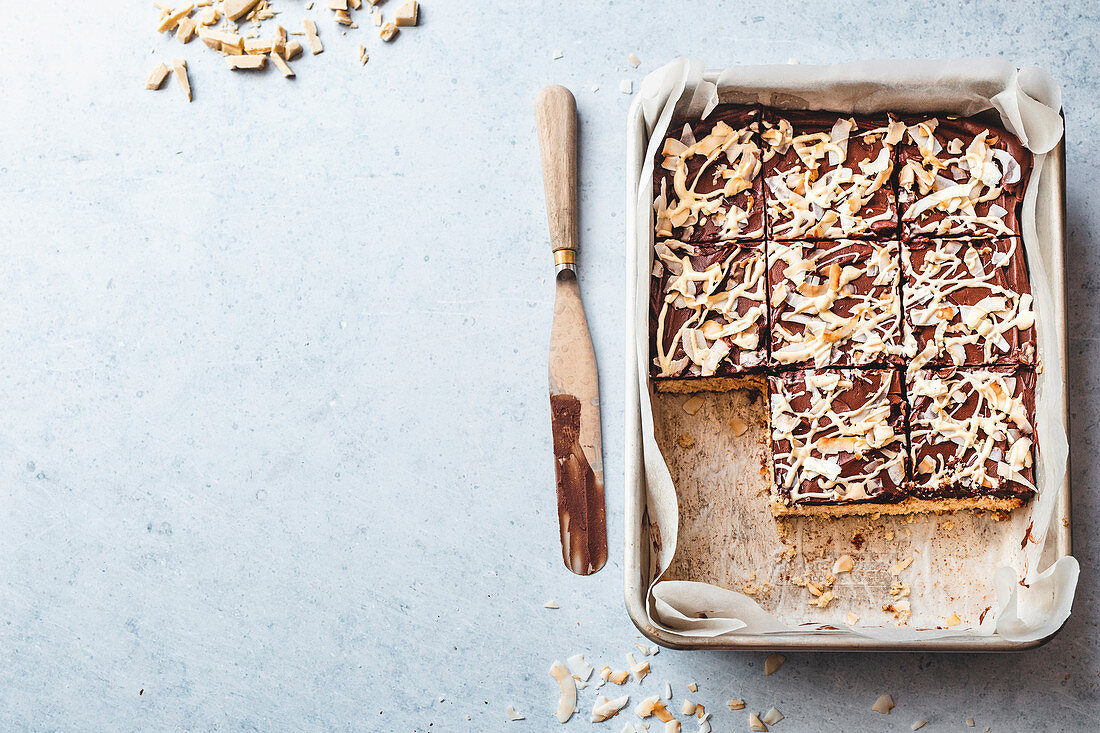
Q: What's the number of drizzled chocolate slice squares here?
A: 8